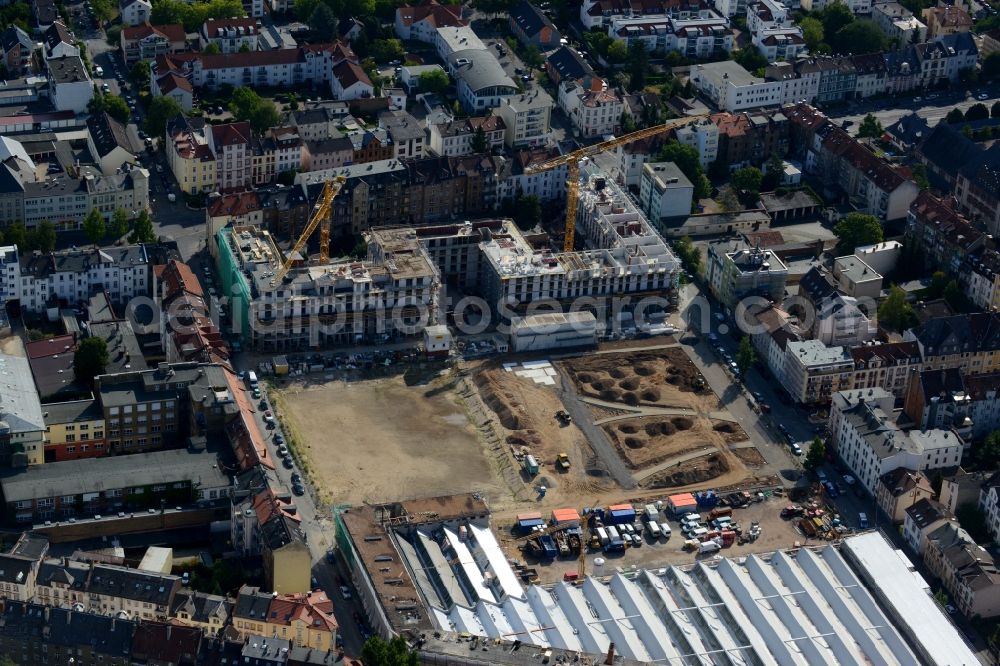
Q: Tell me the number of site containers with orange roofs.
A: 4